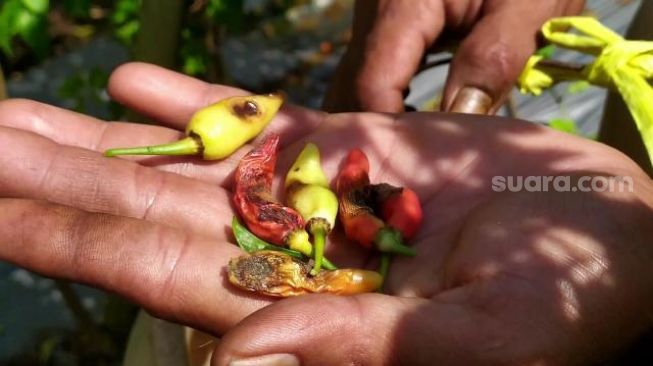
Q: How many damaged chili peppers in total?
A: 6